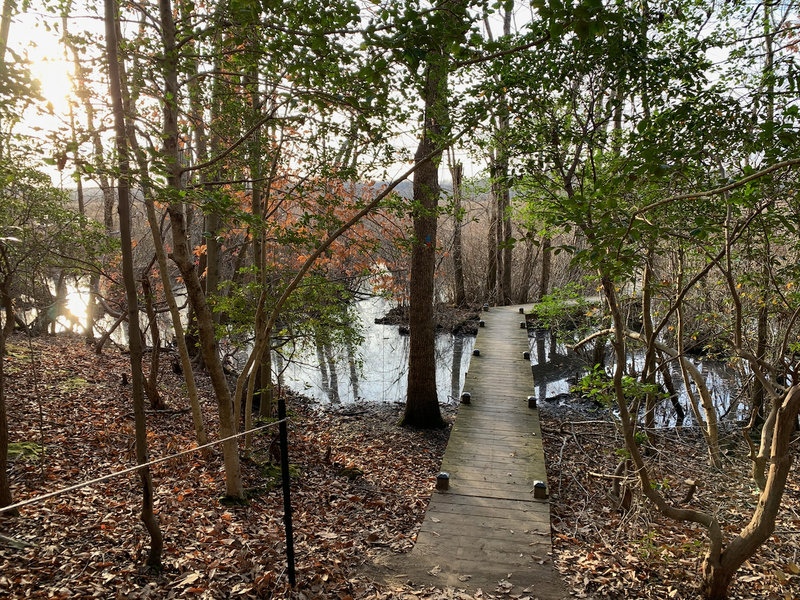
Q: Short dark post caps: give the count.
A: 10